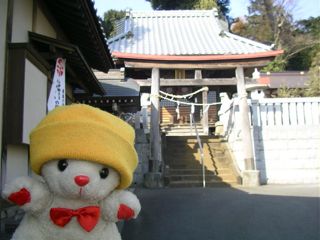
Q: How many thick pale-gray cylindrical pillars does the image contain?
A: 2